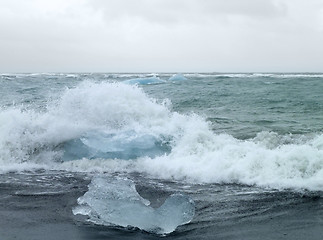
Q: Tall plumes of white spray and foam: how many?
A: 1